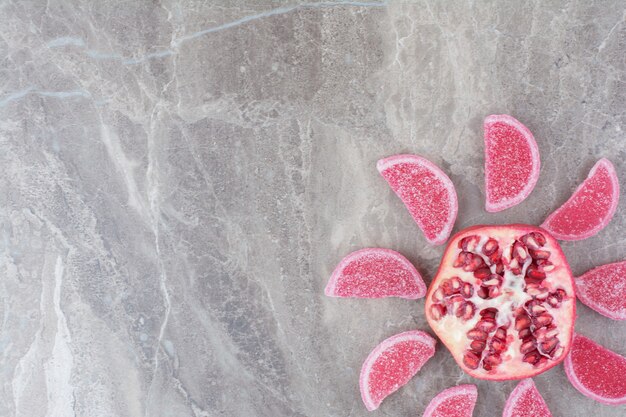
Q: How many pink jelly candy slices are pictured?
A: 9